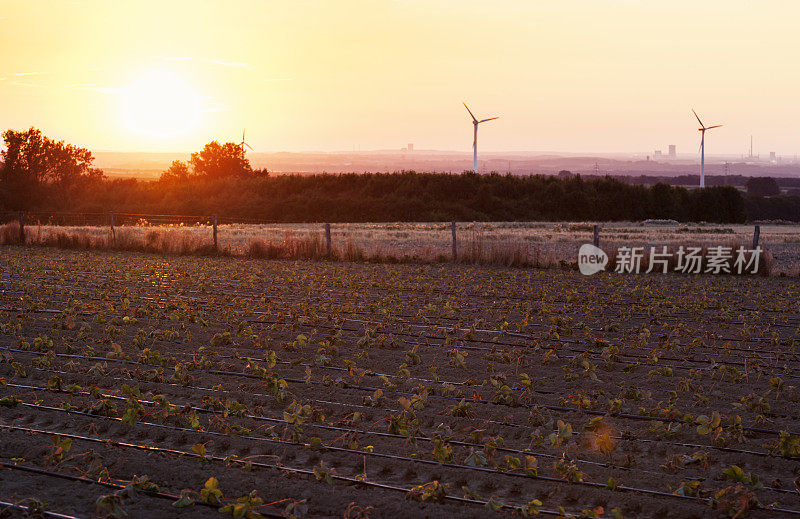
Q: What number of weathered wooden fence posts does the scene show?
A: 7